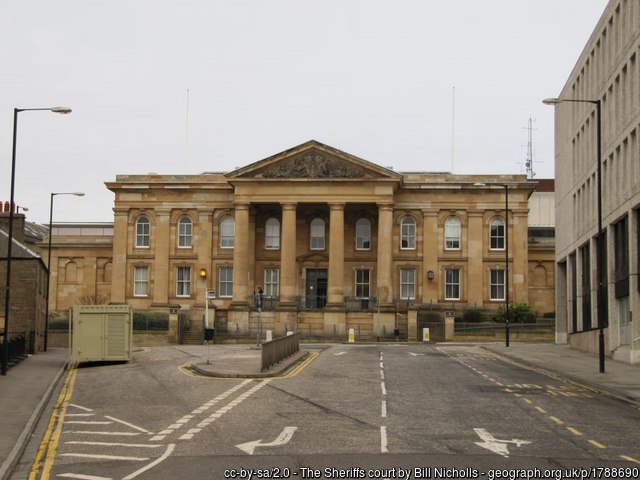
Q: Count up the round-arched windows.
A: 9